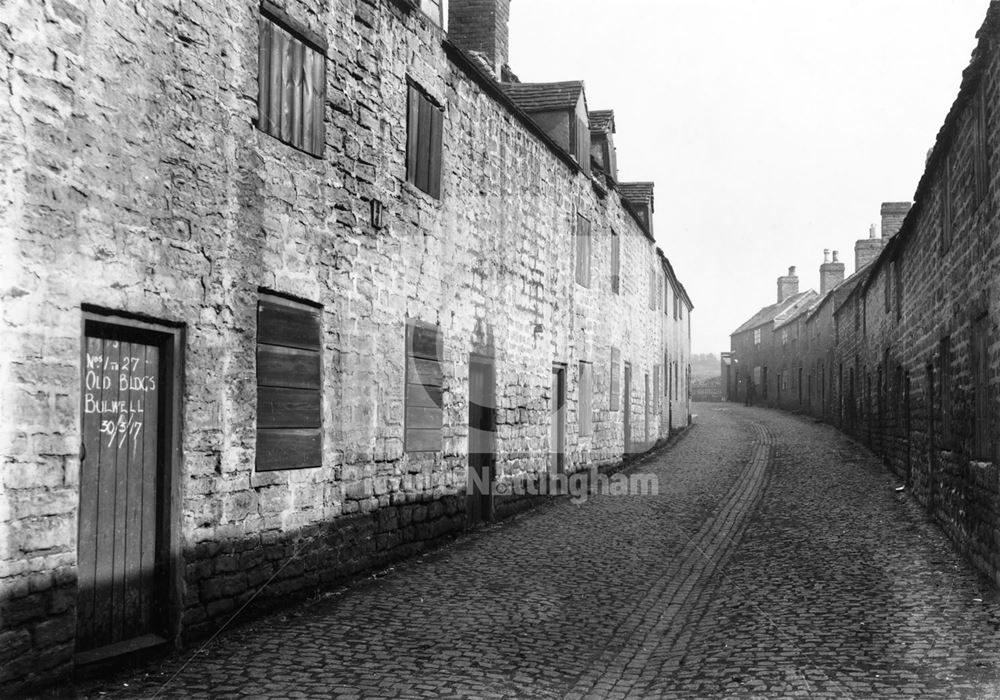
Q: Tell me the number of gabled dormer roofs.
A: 3